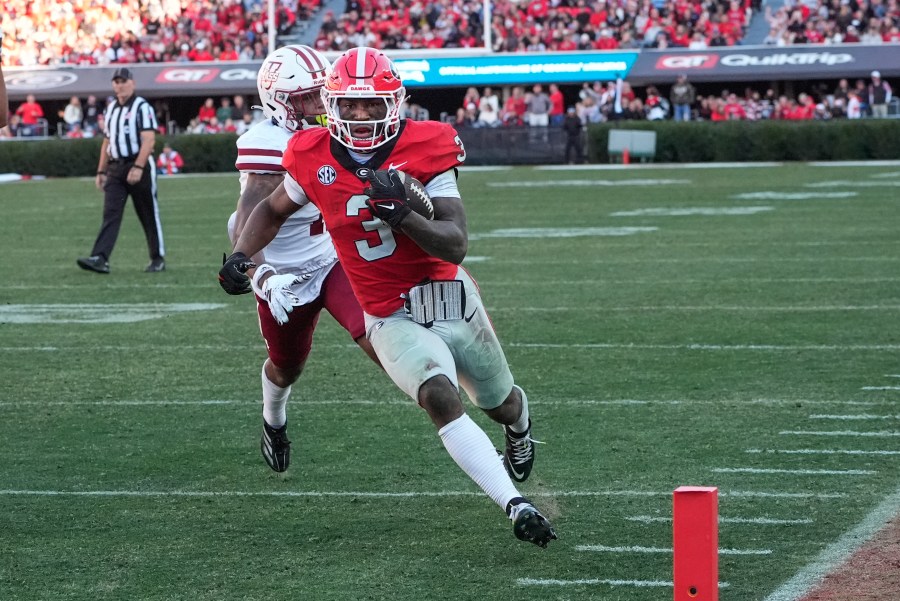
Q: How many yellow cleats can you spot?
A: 0